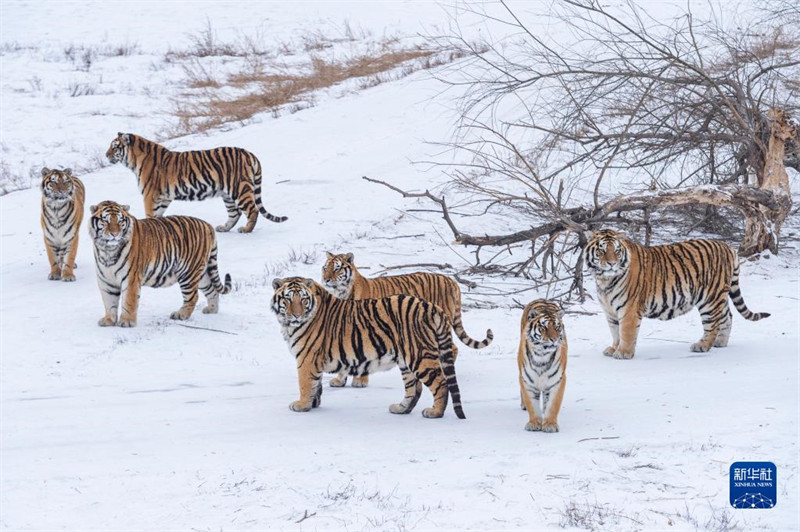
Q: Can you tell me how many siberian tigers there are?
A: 7